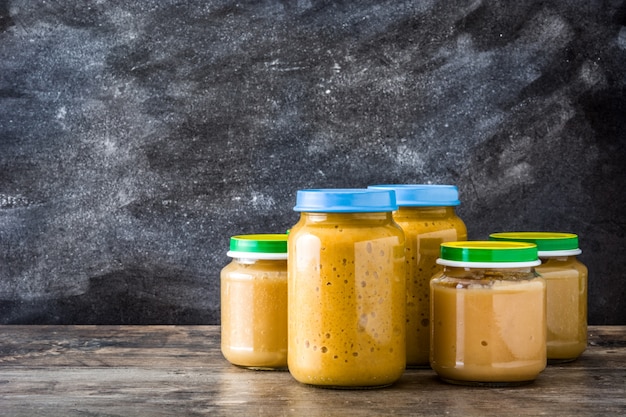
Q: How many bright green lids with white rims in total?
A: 3